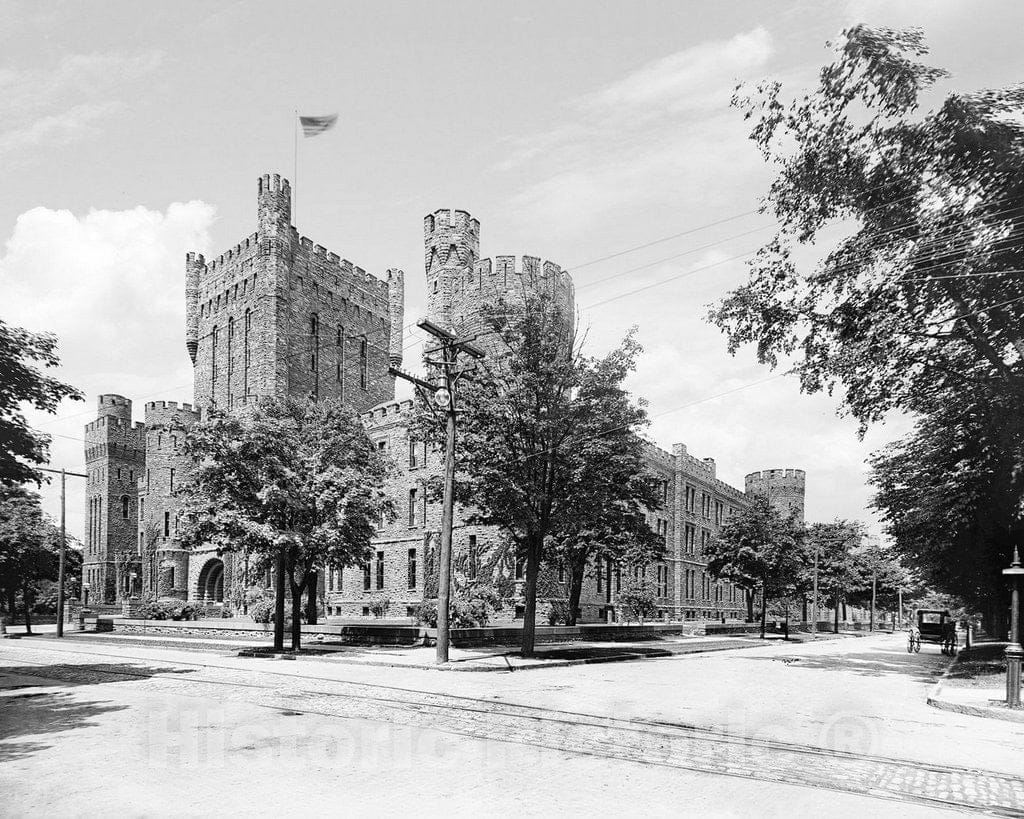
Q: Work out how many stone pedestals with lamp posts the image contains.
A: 3